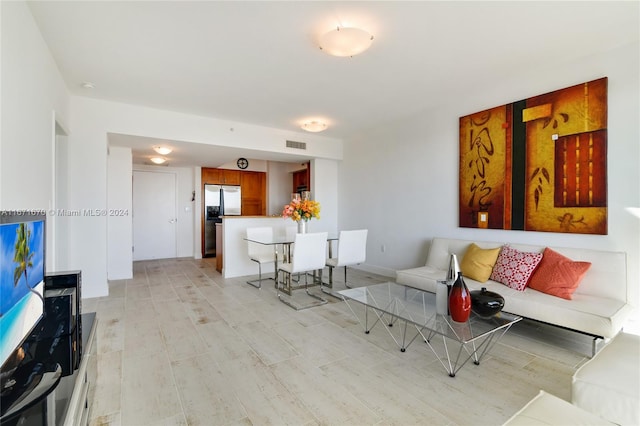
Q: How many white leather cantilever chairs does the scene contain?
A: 4